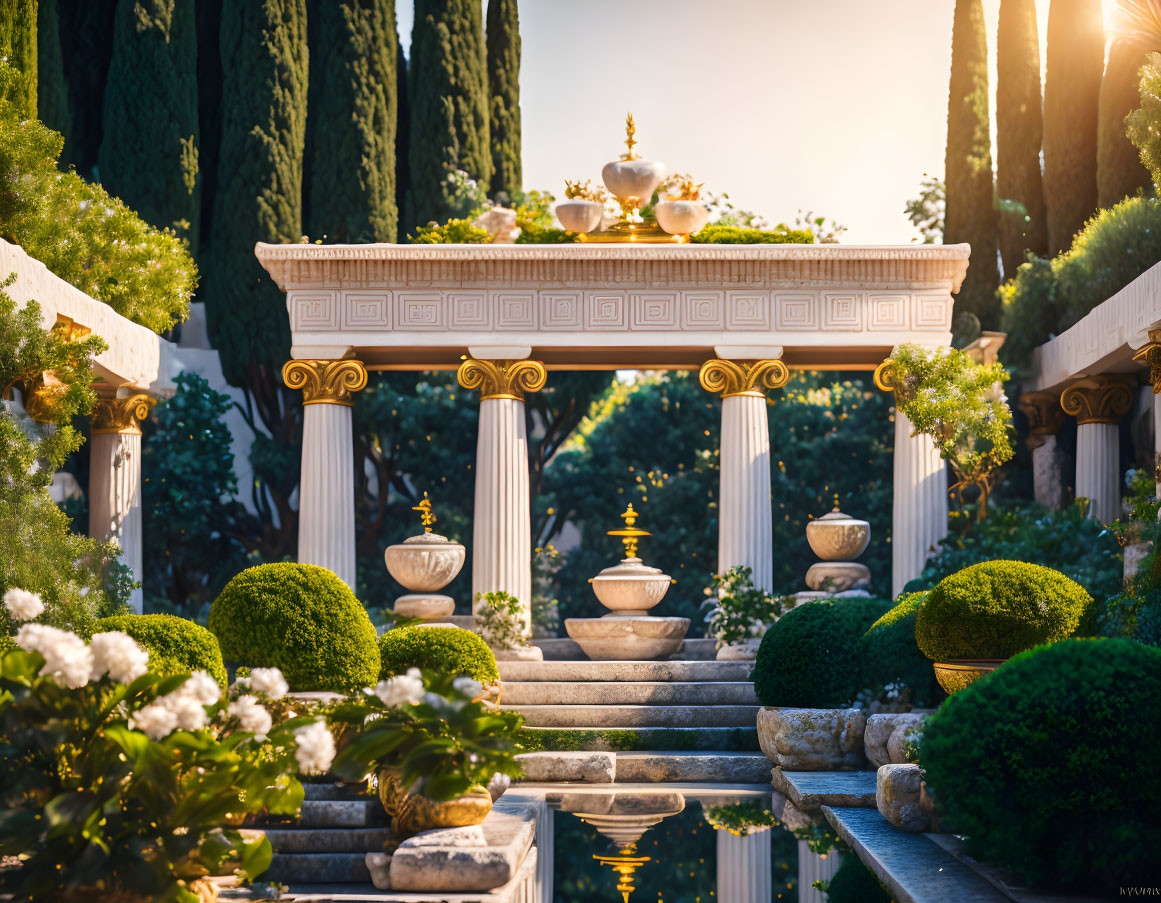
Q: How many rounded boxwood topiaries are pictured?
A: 7